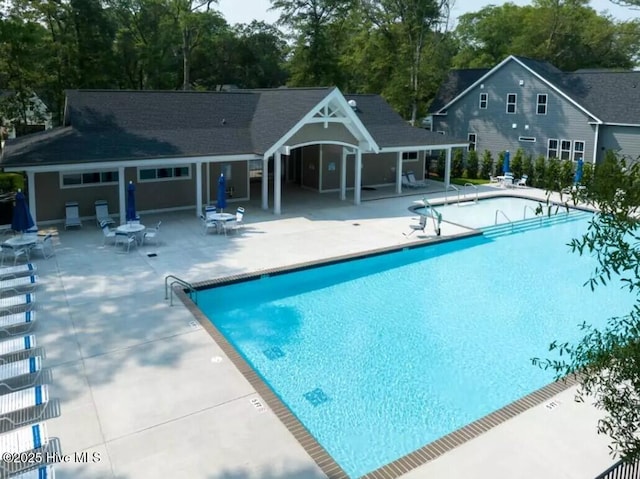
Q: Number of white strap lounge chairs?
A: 13